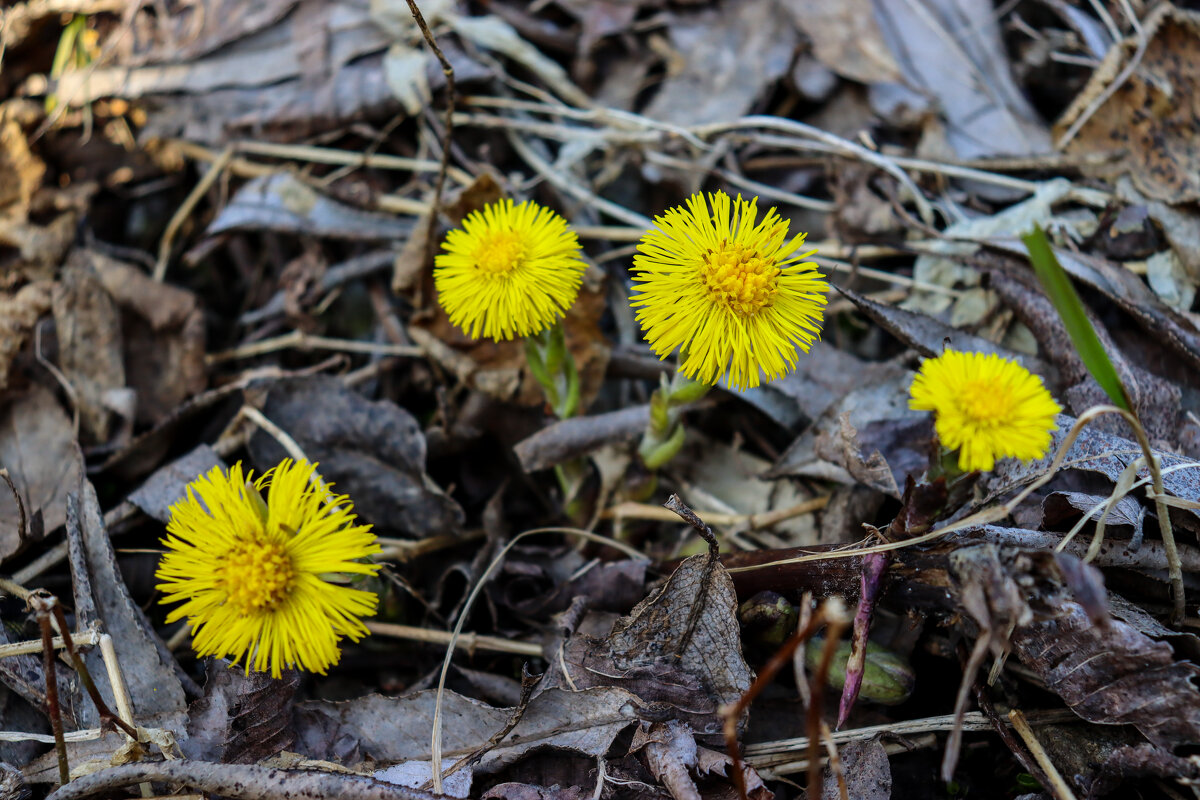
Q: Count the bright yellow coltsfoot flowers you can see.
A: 4